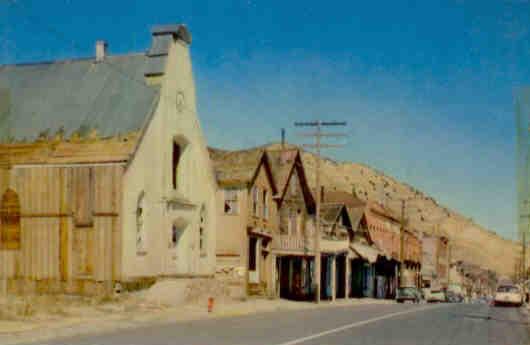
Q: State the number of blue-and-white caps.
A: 0